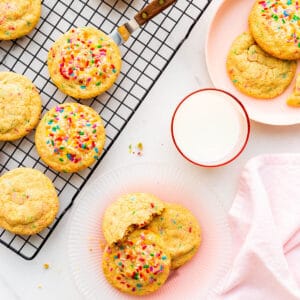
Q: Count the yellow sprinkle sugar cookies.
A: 11